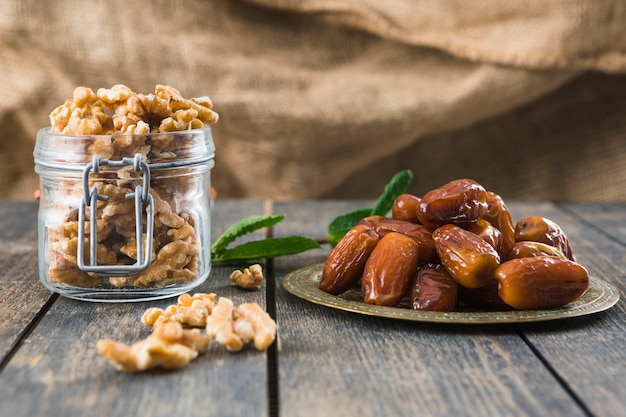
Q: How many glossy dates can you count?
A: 13